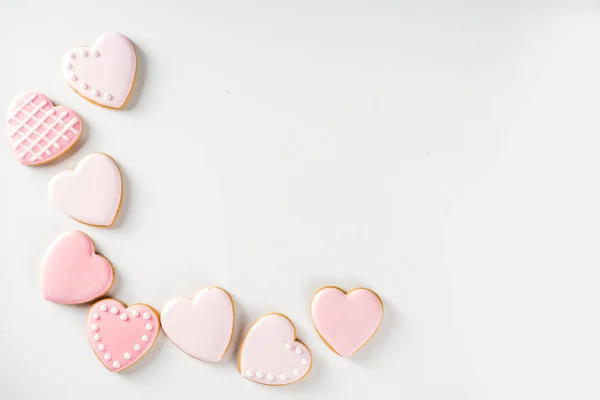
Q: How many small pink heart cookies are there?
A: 8